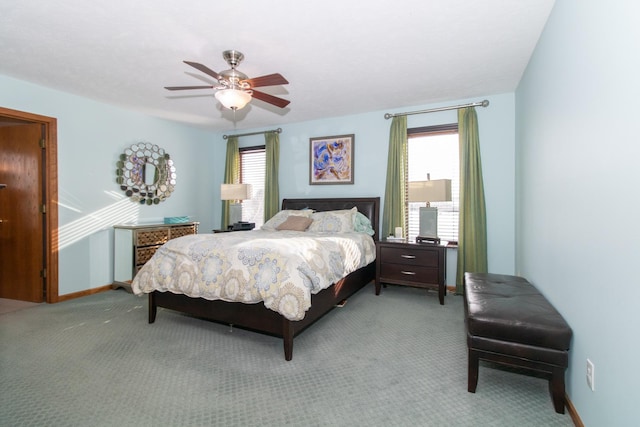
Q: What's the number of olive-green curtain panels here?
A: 4